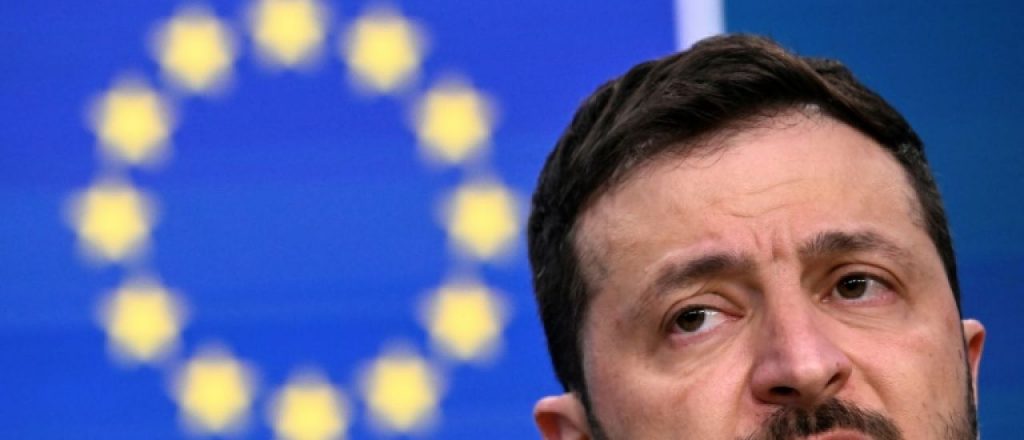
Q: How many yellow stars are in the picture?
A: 12